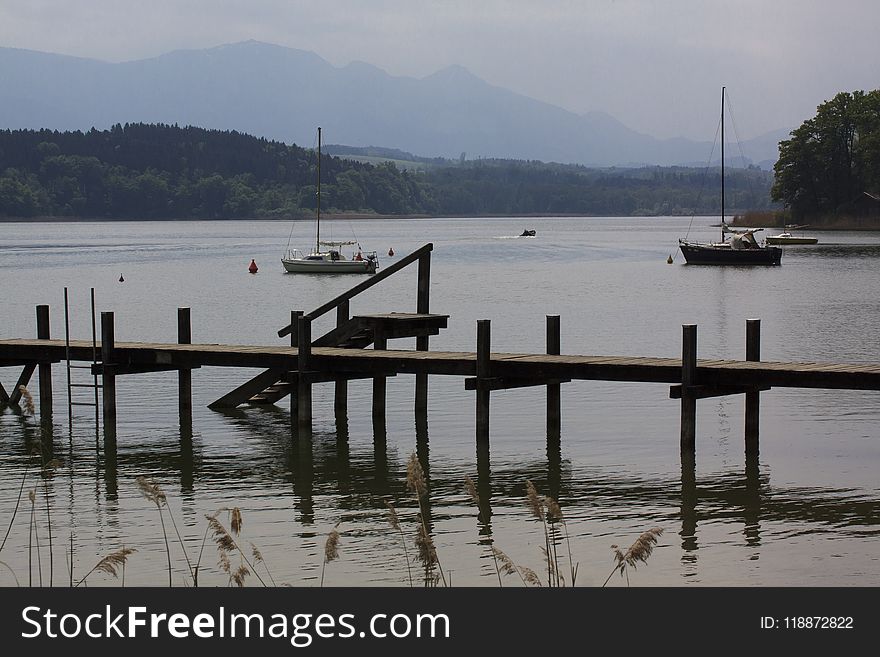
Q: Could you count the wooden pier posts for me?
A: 12